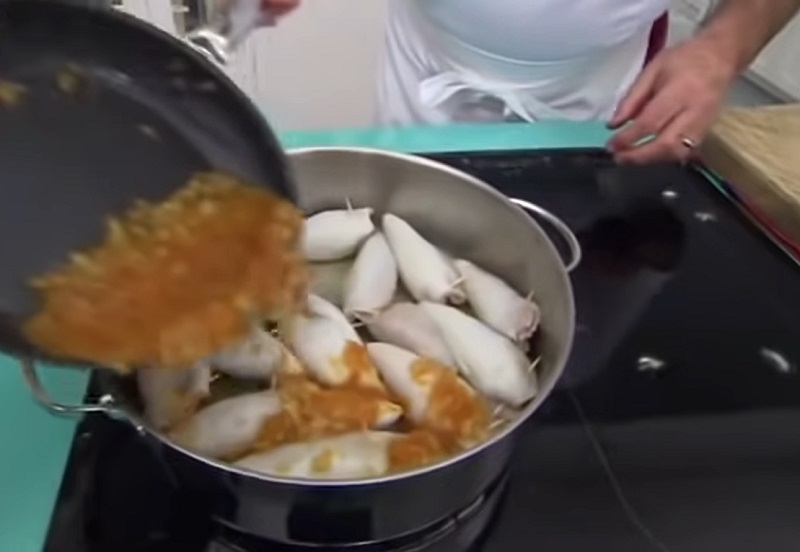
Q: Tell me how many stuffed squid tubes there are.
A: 14